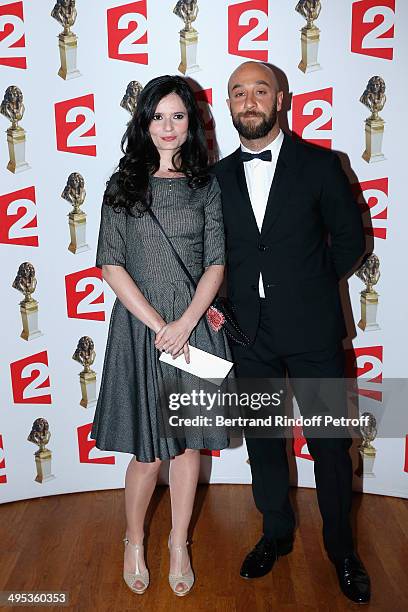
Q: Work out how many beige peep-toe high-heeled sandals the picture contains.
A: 2